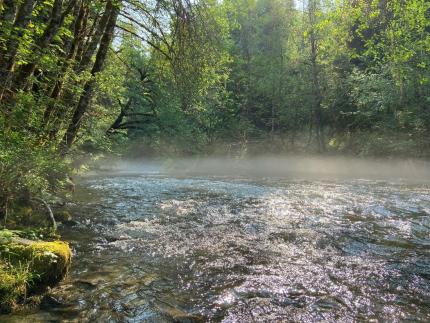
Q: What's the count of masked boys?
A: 0